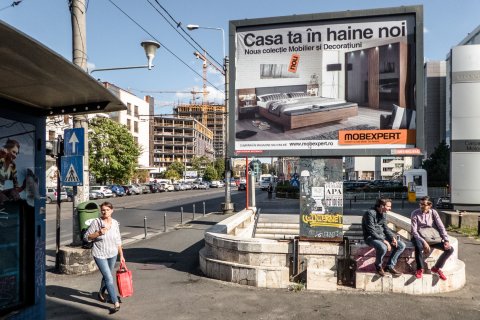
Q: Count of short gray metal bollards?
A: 5